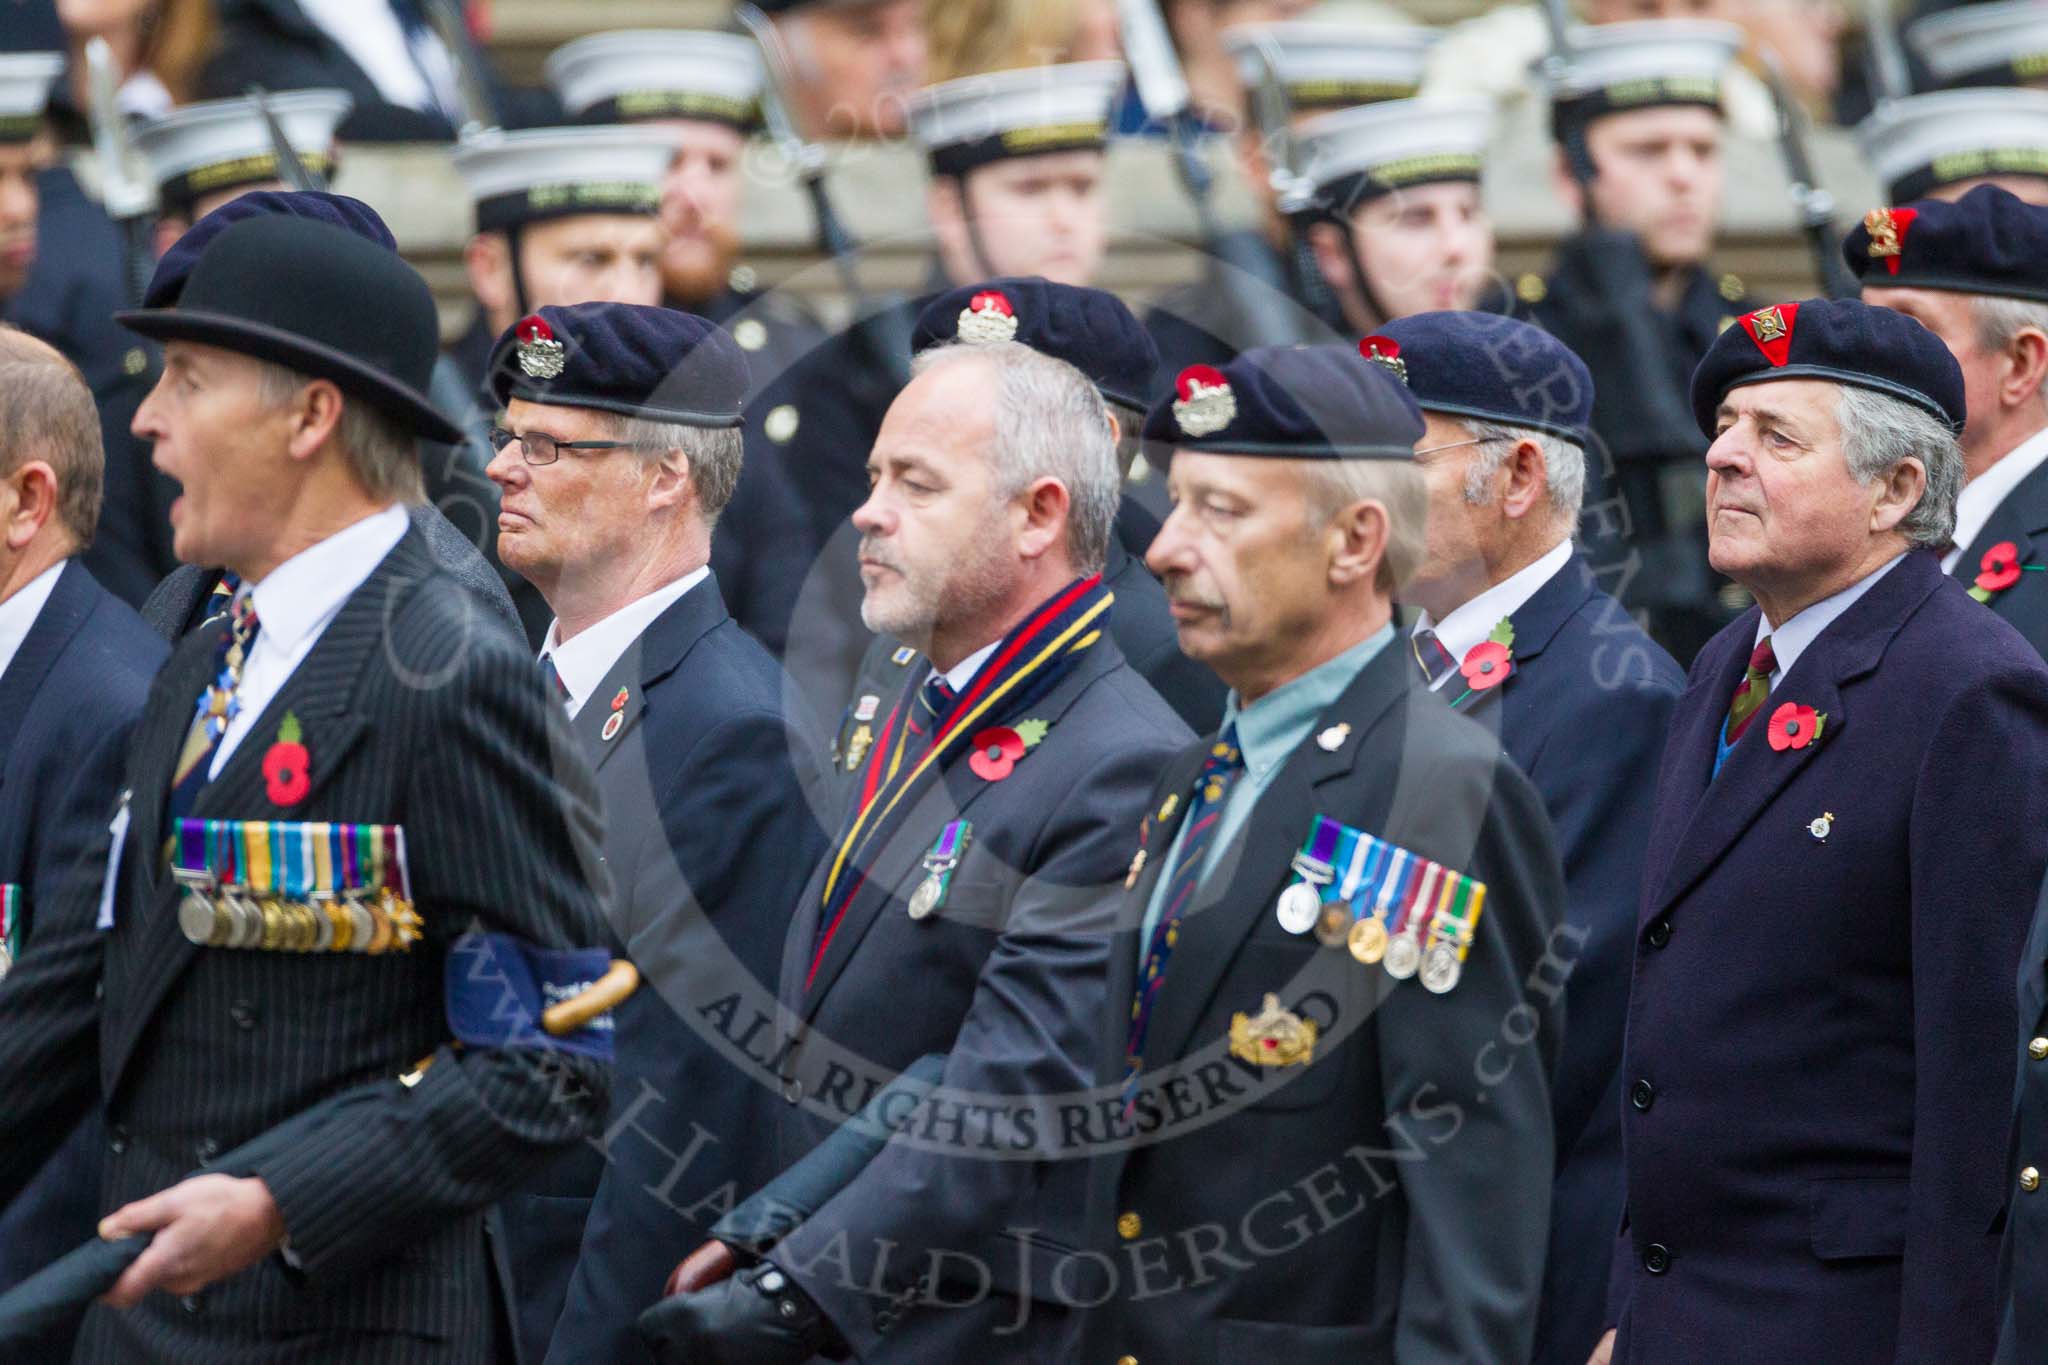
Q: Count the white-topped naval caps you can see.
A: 10